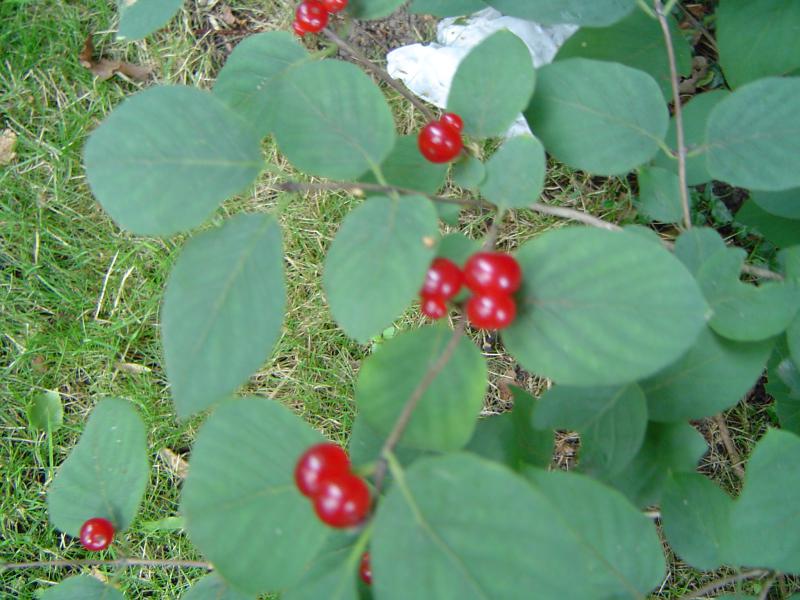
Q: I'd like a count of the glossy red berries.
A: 13